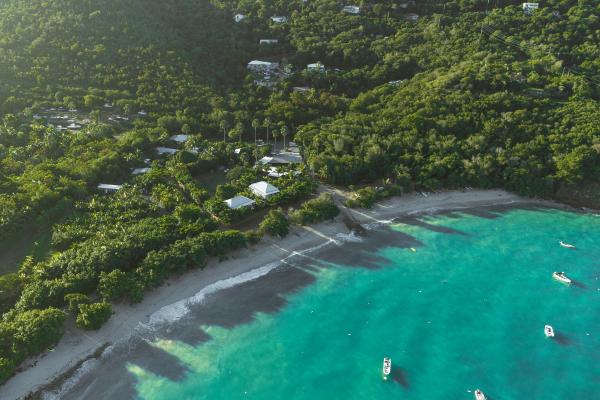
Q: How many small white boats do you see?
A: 5